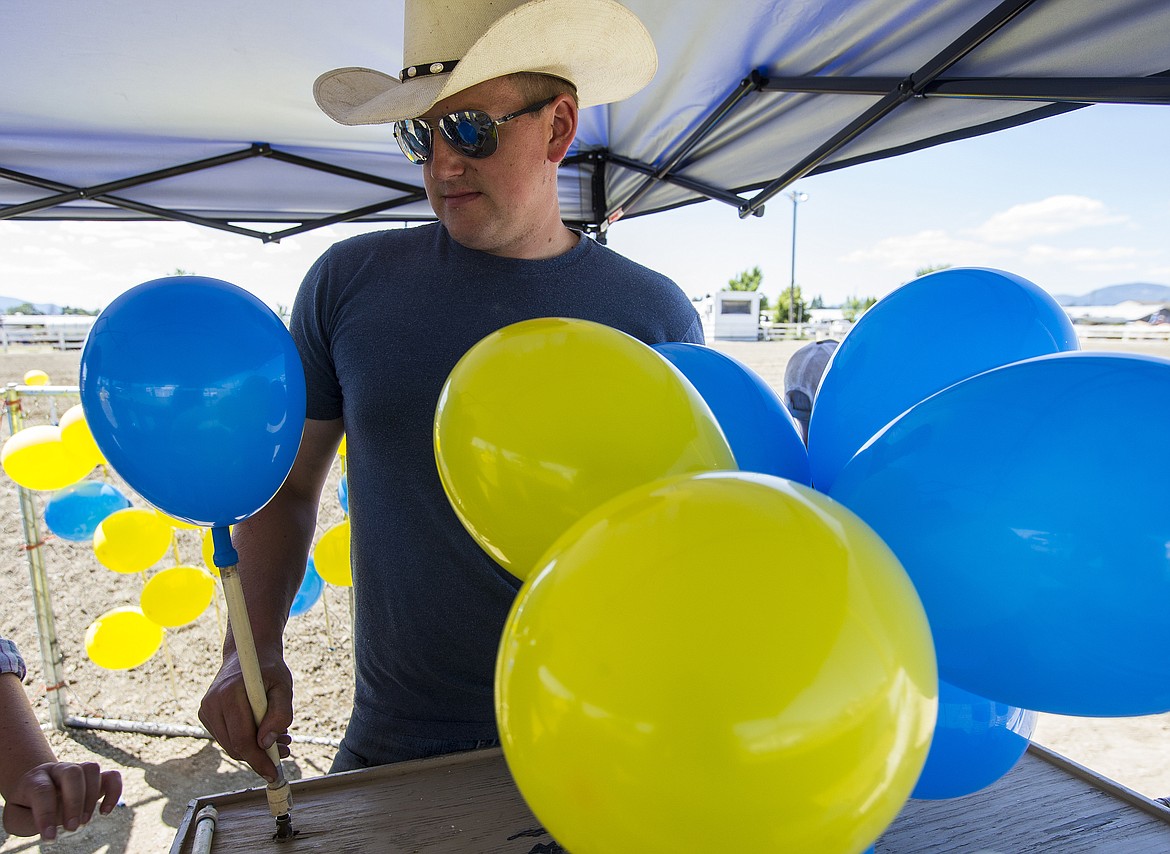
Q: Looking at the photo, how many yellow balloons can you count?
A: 12